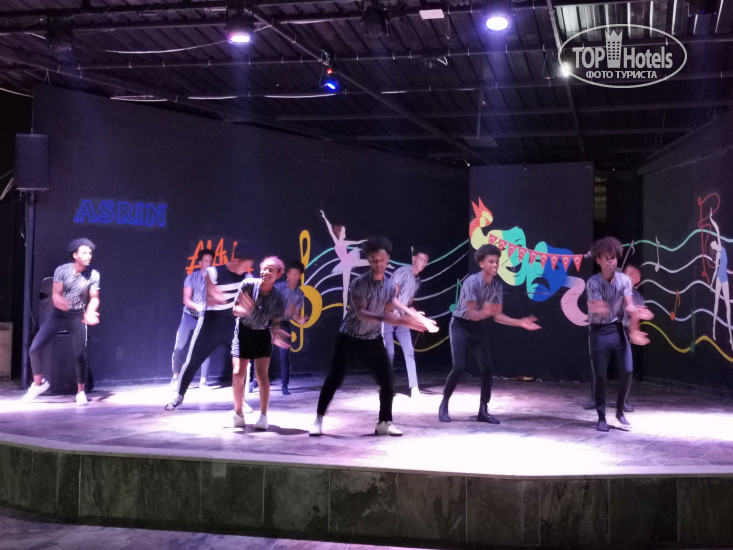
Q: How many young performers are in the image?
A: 10